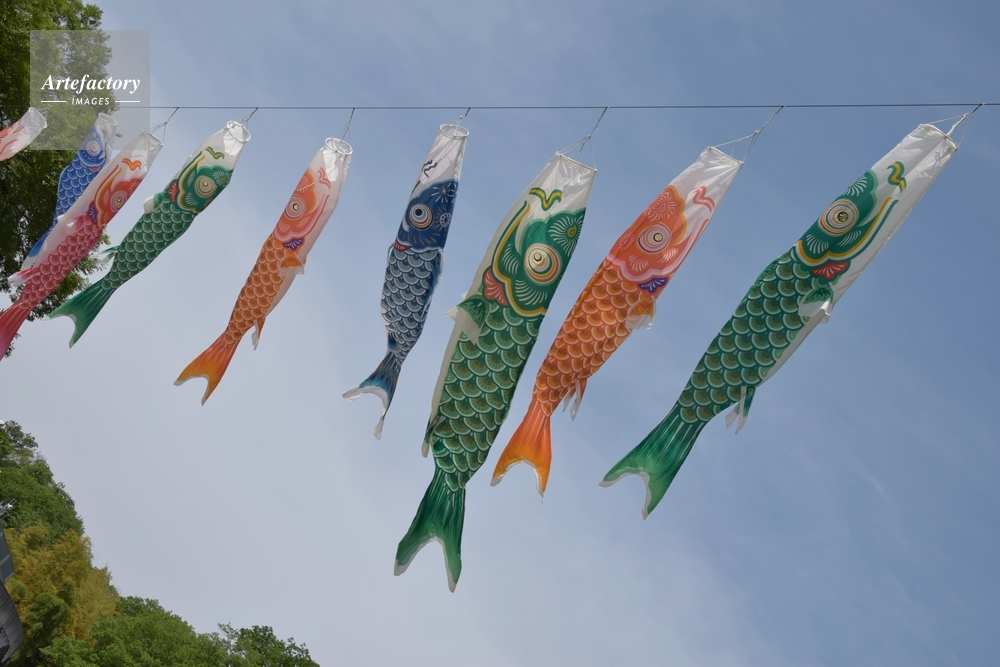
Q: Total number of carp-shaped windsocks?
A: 9